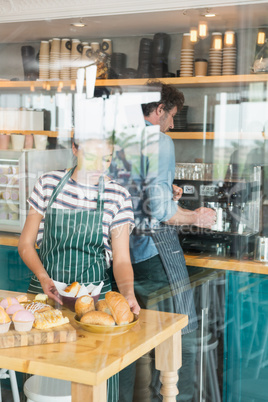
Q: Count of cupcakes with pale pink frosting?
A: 3